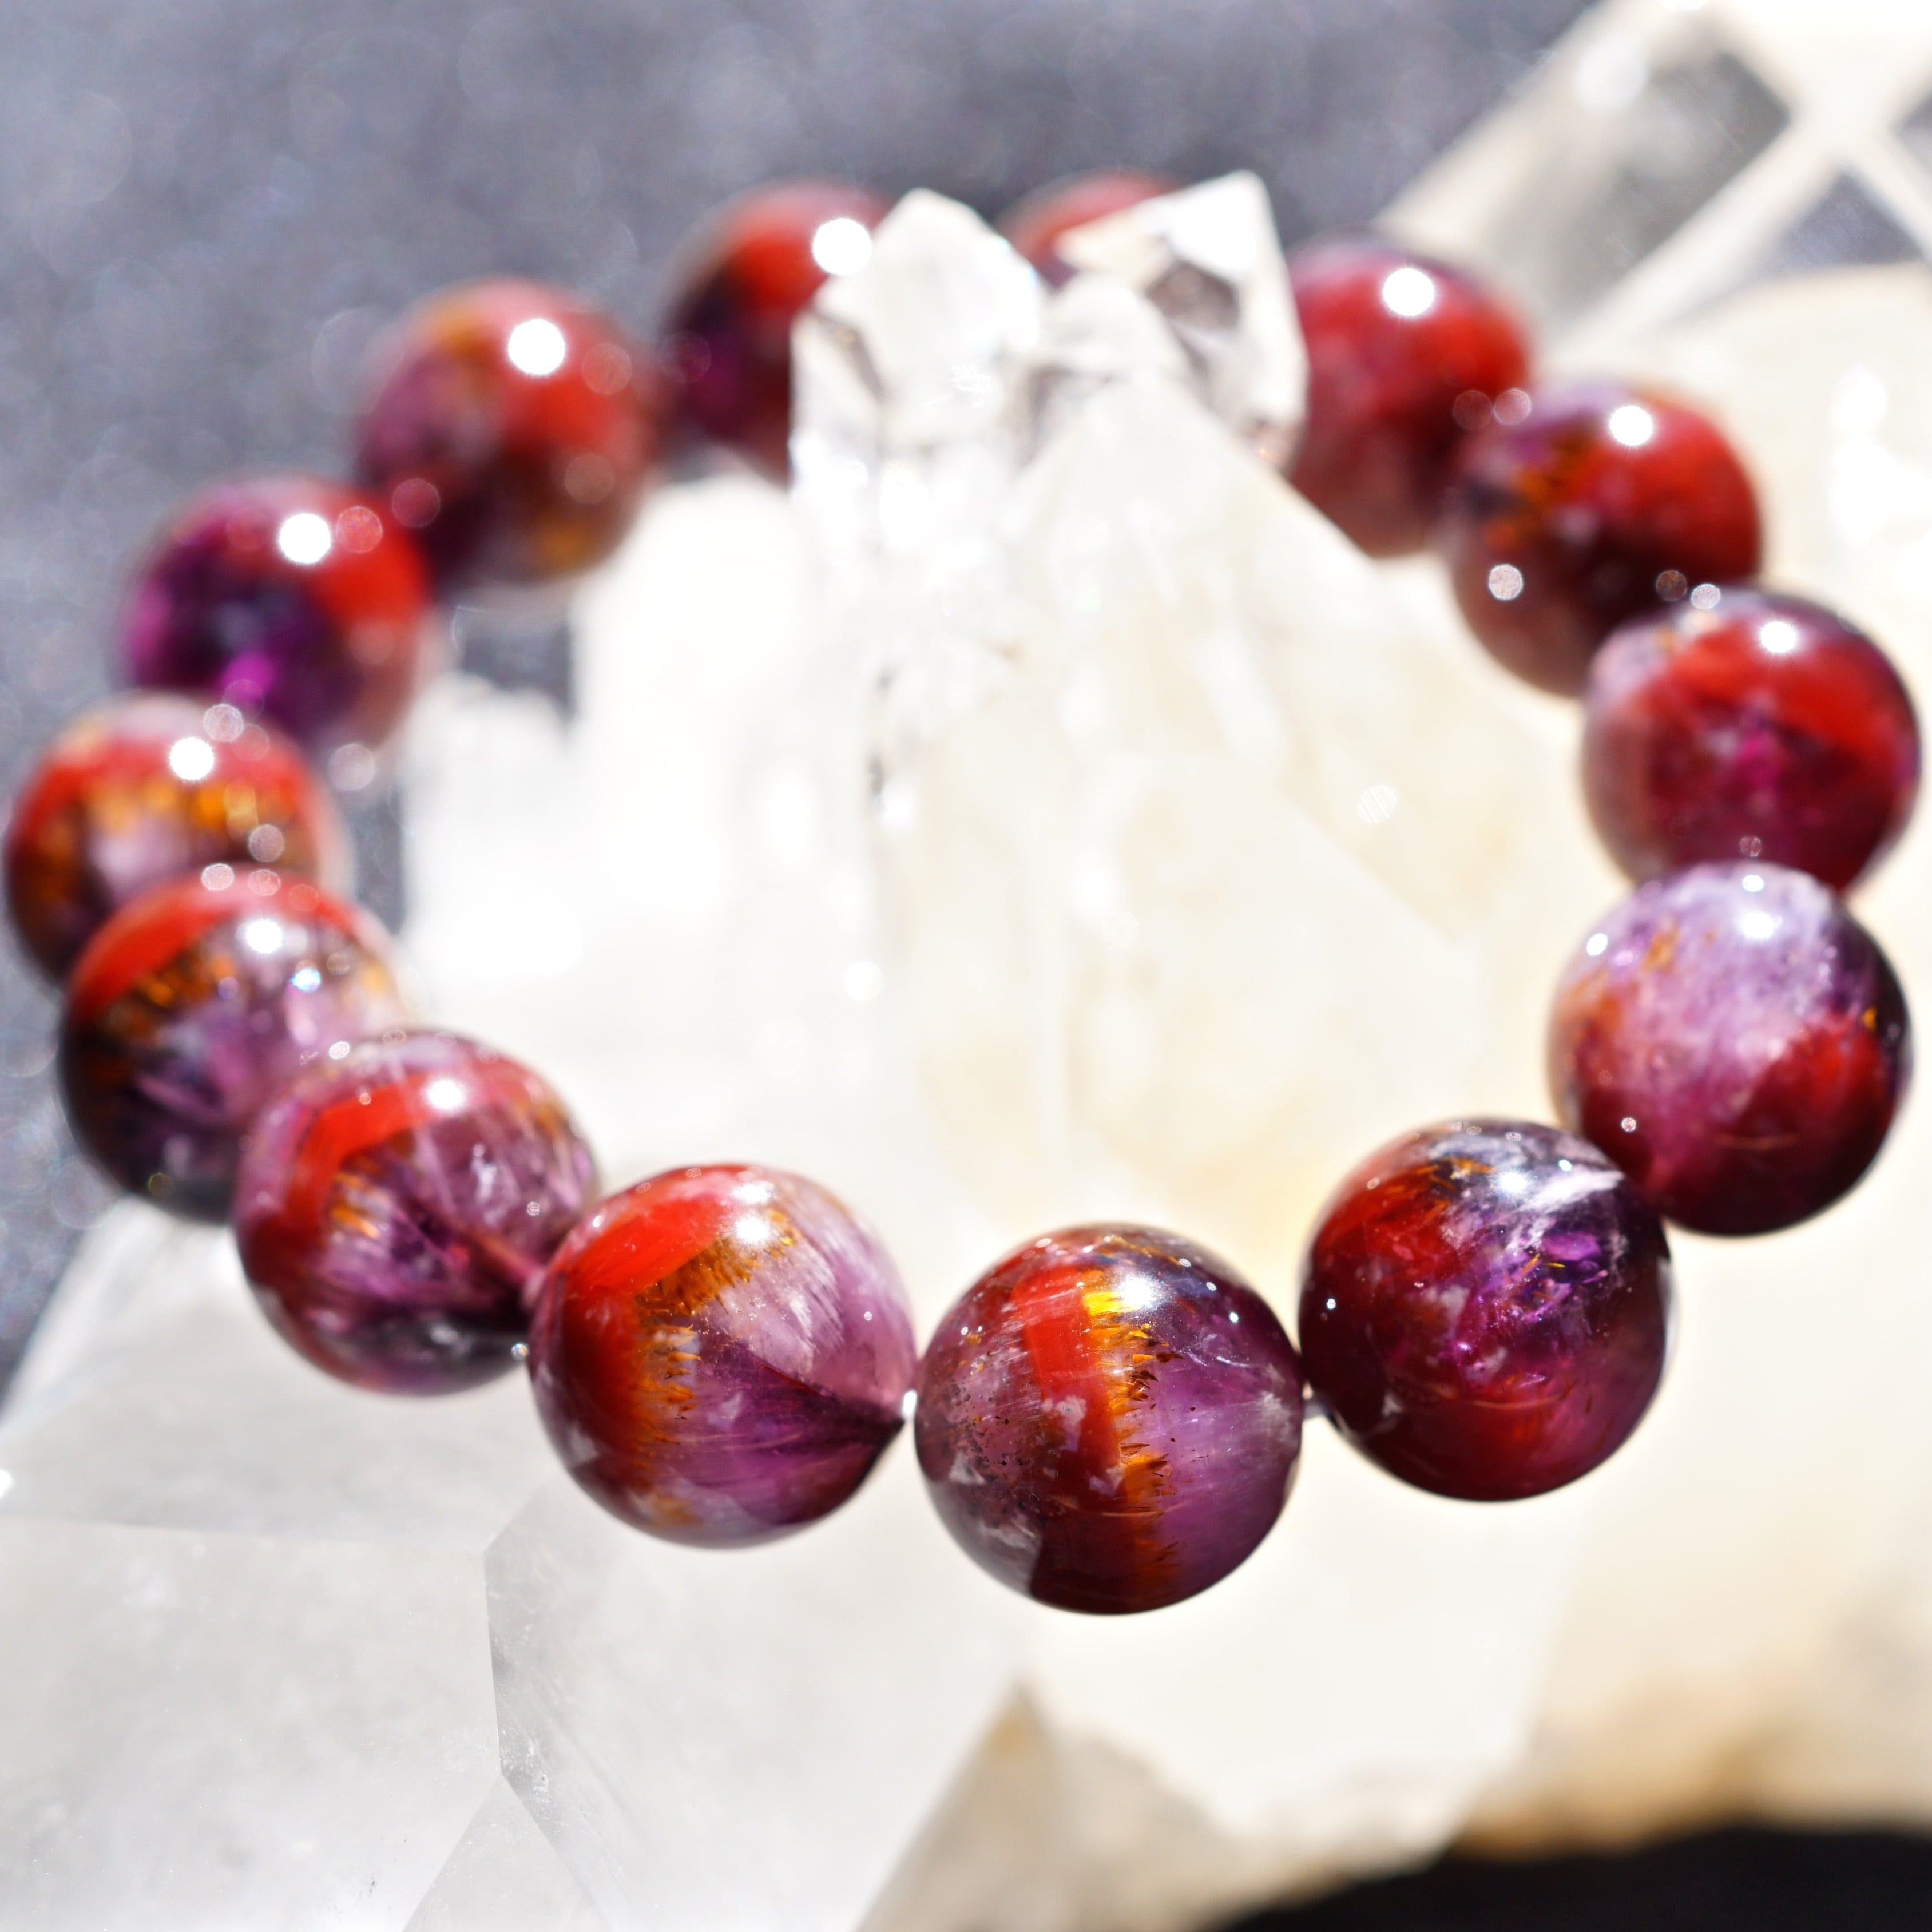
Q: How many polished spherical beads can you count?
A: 14